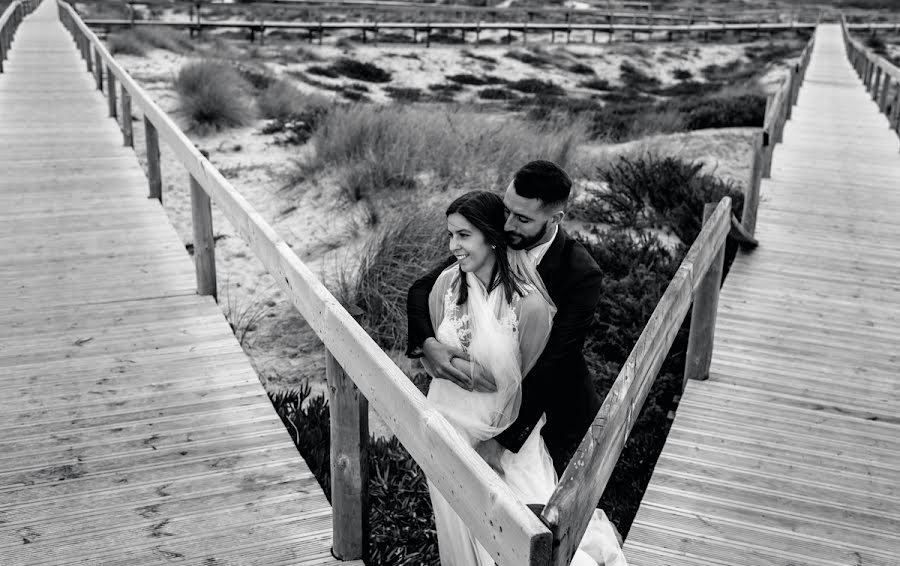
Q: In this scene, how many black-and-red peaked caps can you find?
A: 0